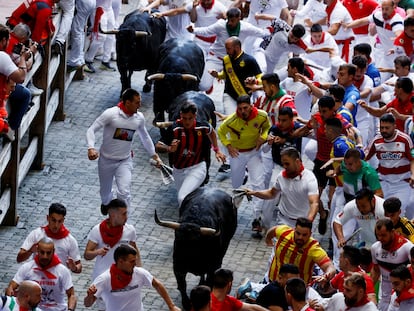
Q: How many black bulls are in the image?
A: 4